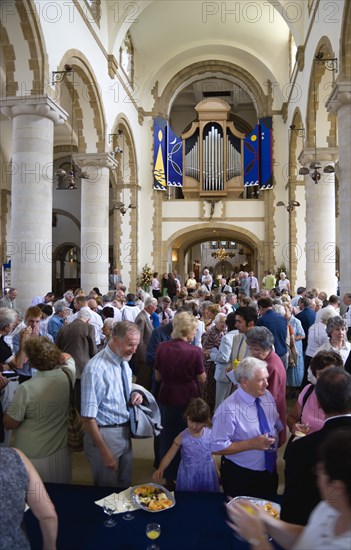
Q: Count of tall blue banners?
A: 4